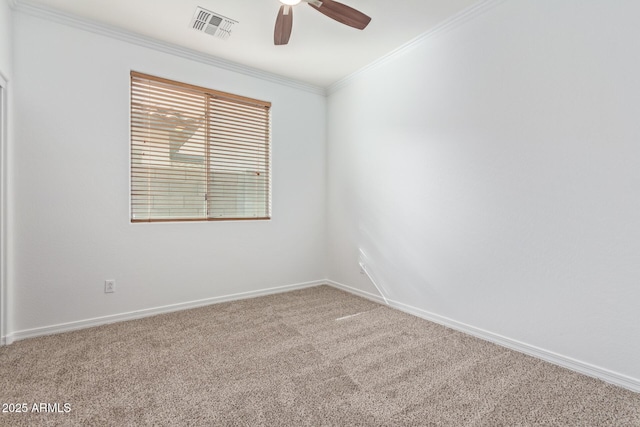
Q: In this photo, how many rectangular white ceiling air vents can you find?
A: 1